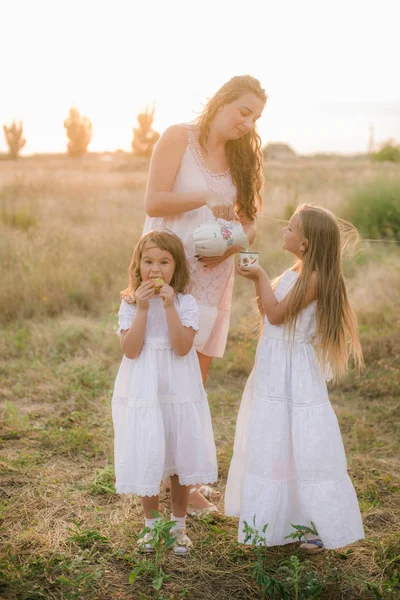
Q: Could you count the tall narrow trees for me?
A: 3